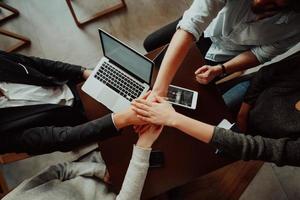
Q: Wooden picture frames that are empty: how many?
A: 3